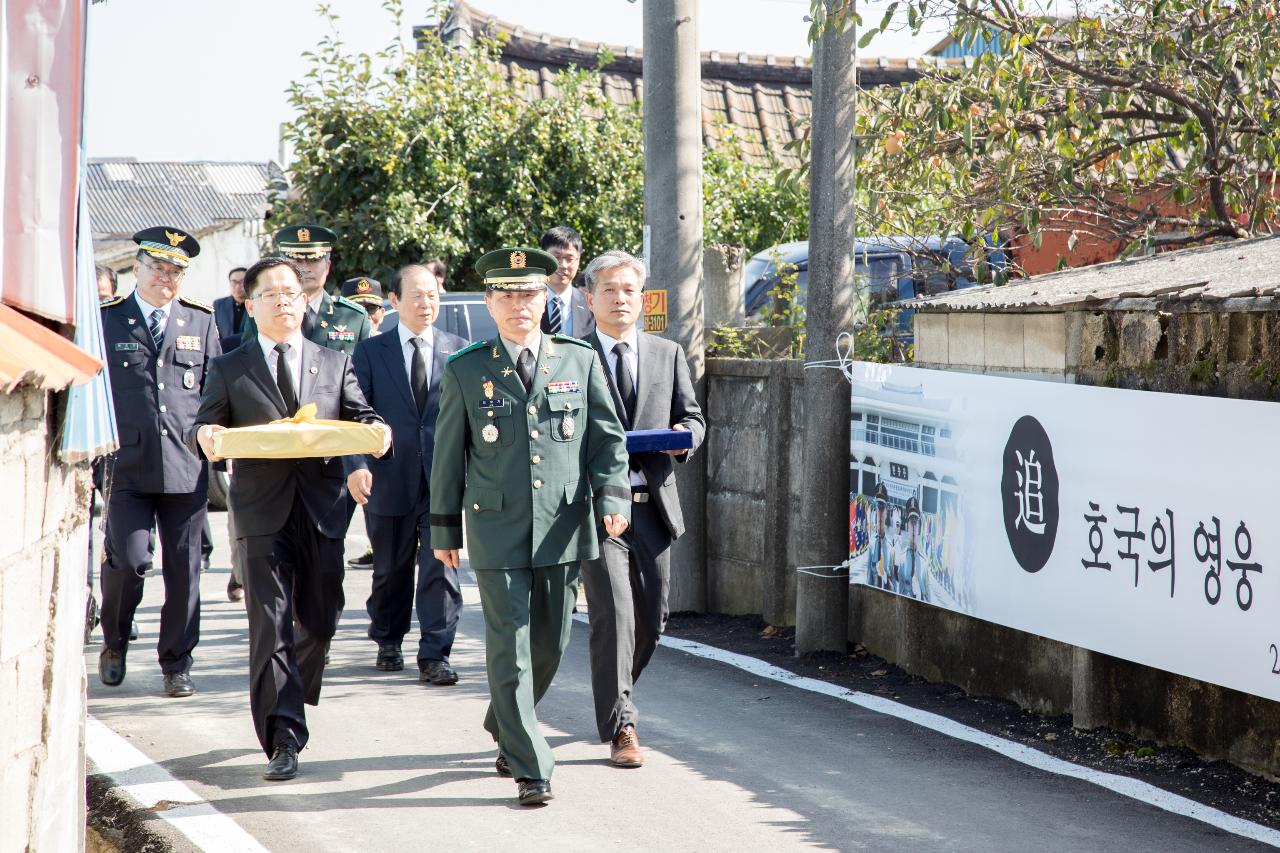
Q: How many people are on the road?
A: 11